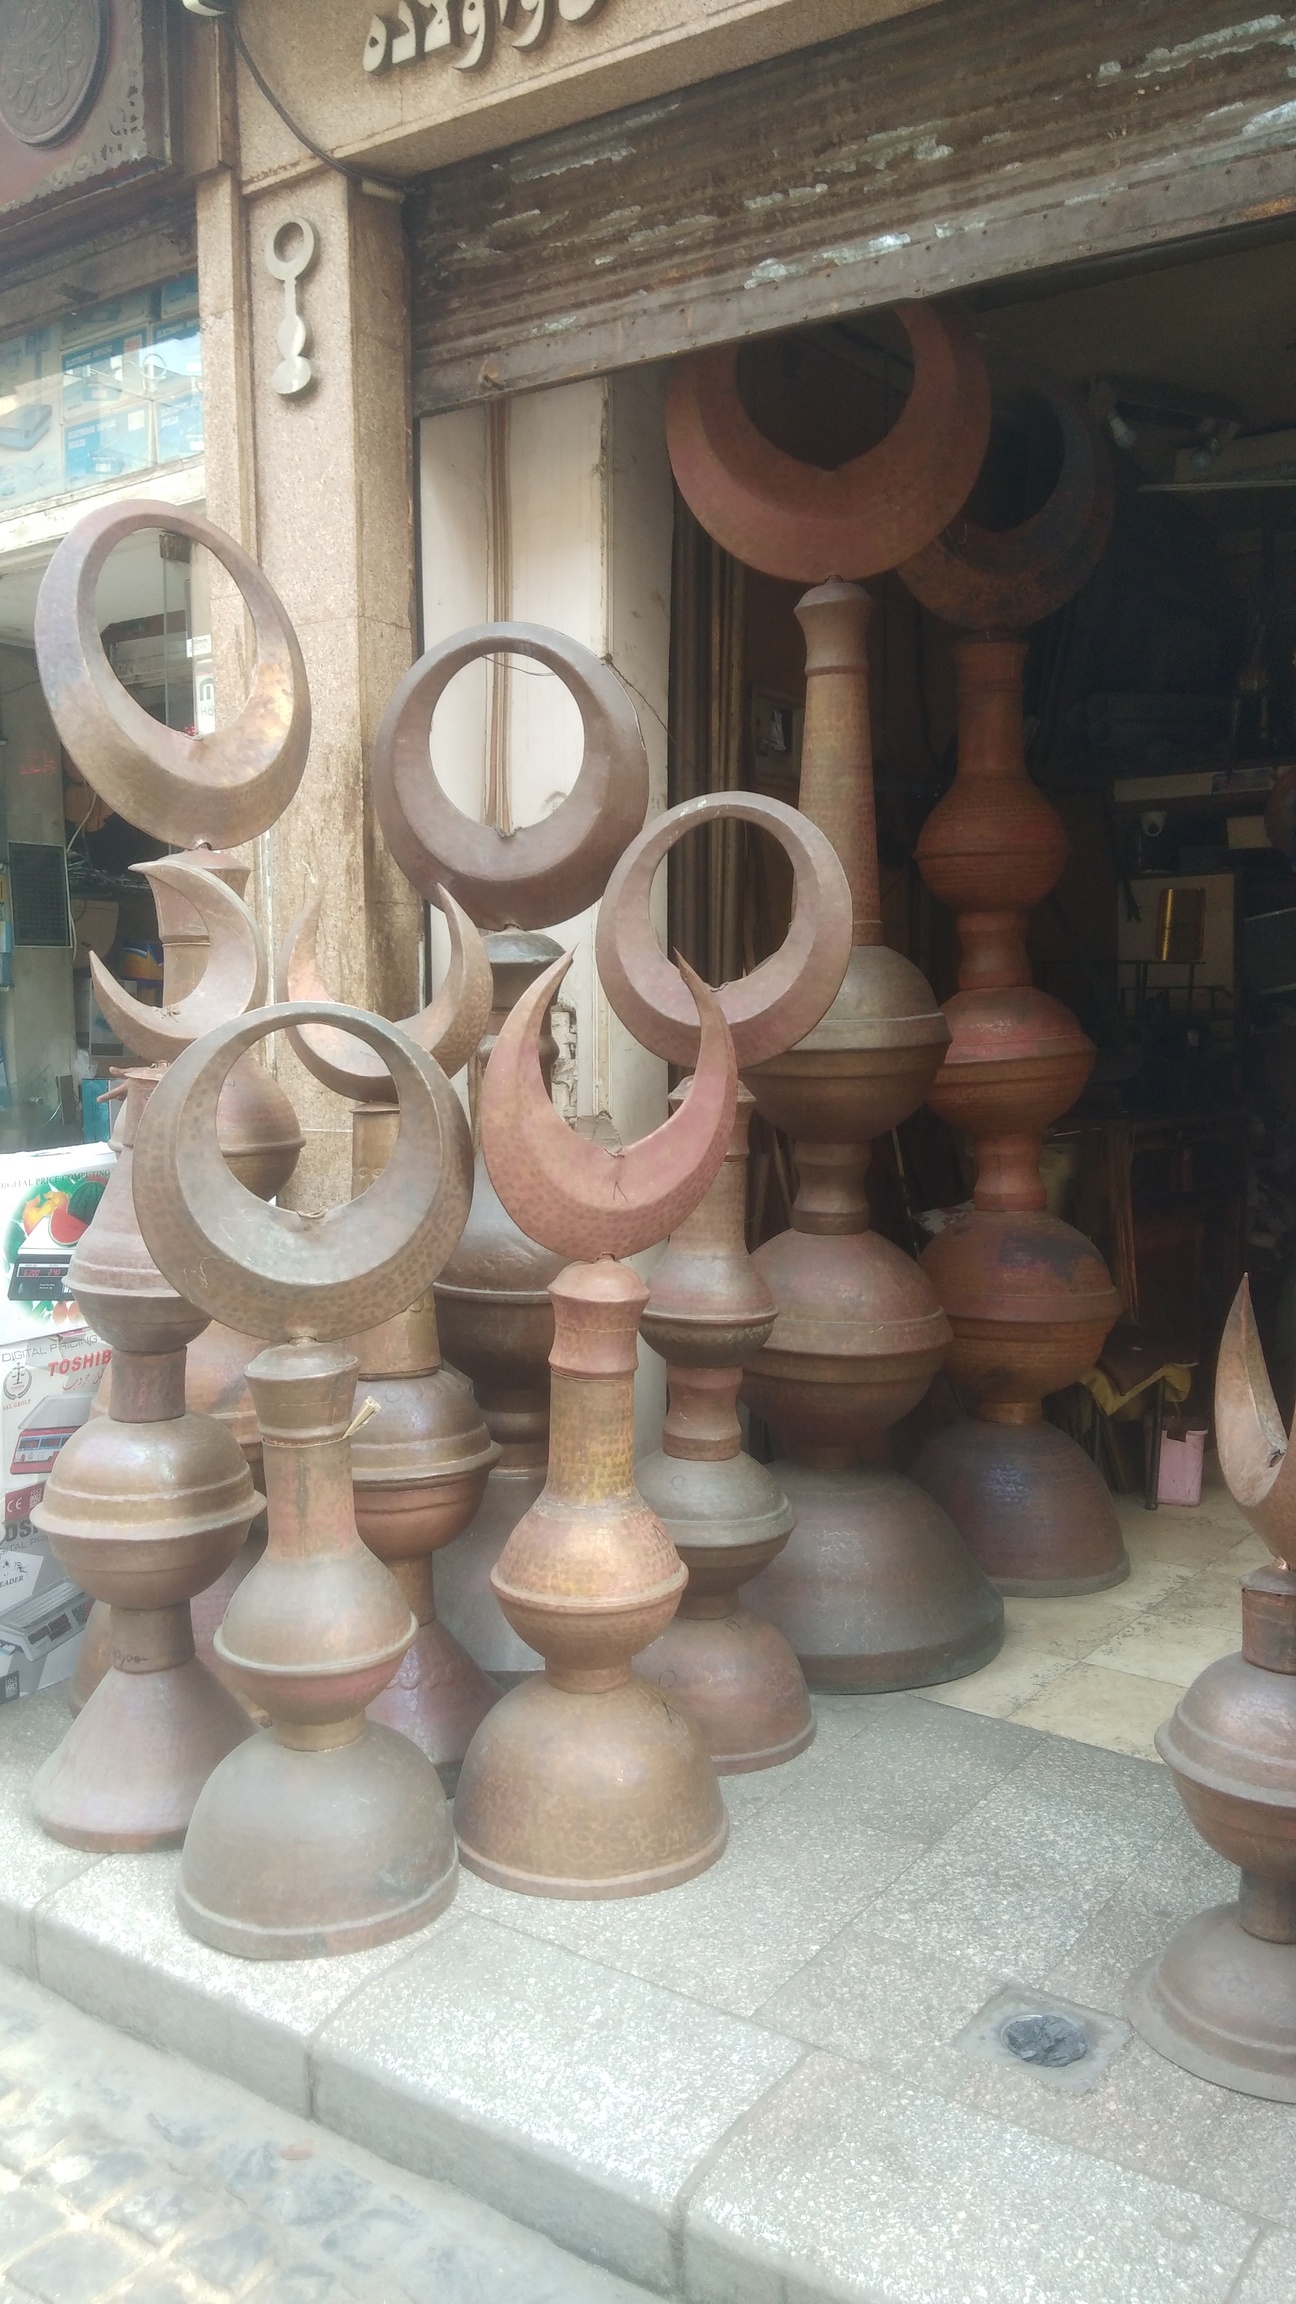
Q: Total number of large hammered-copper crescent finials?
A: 10